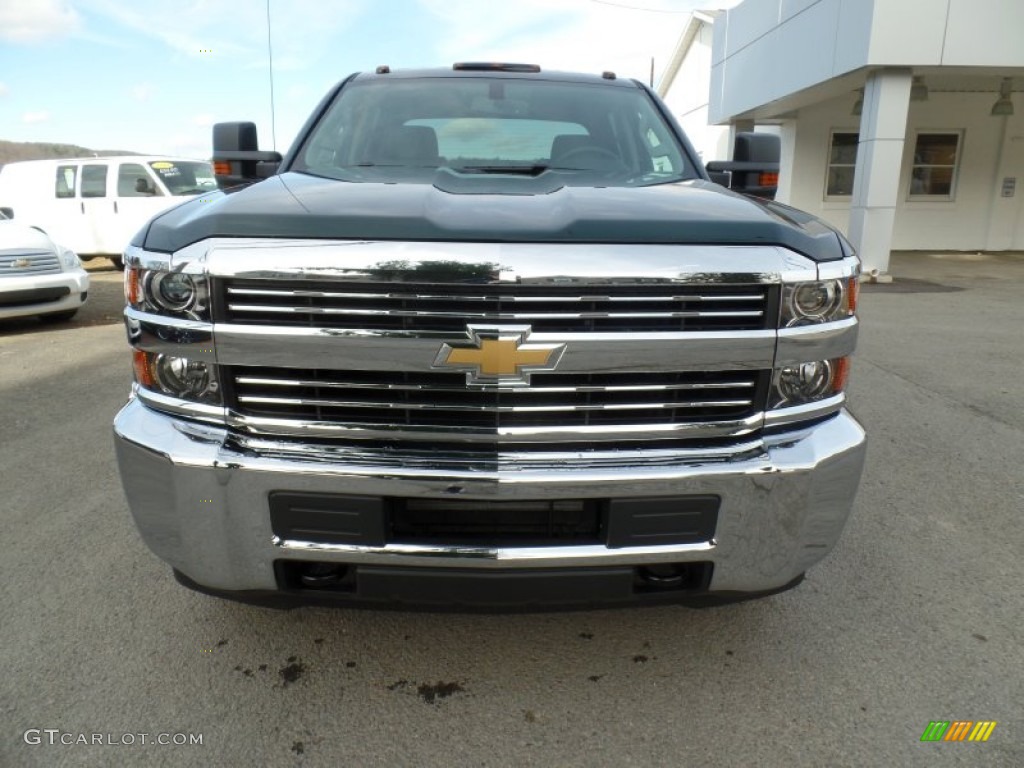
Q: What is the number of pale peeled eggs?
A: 0